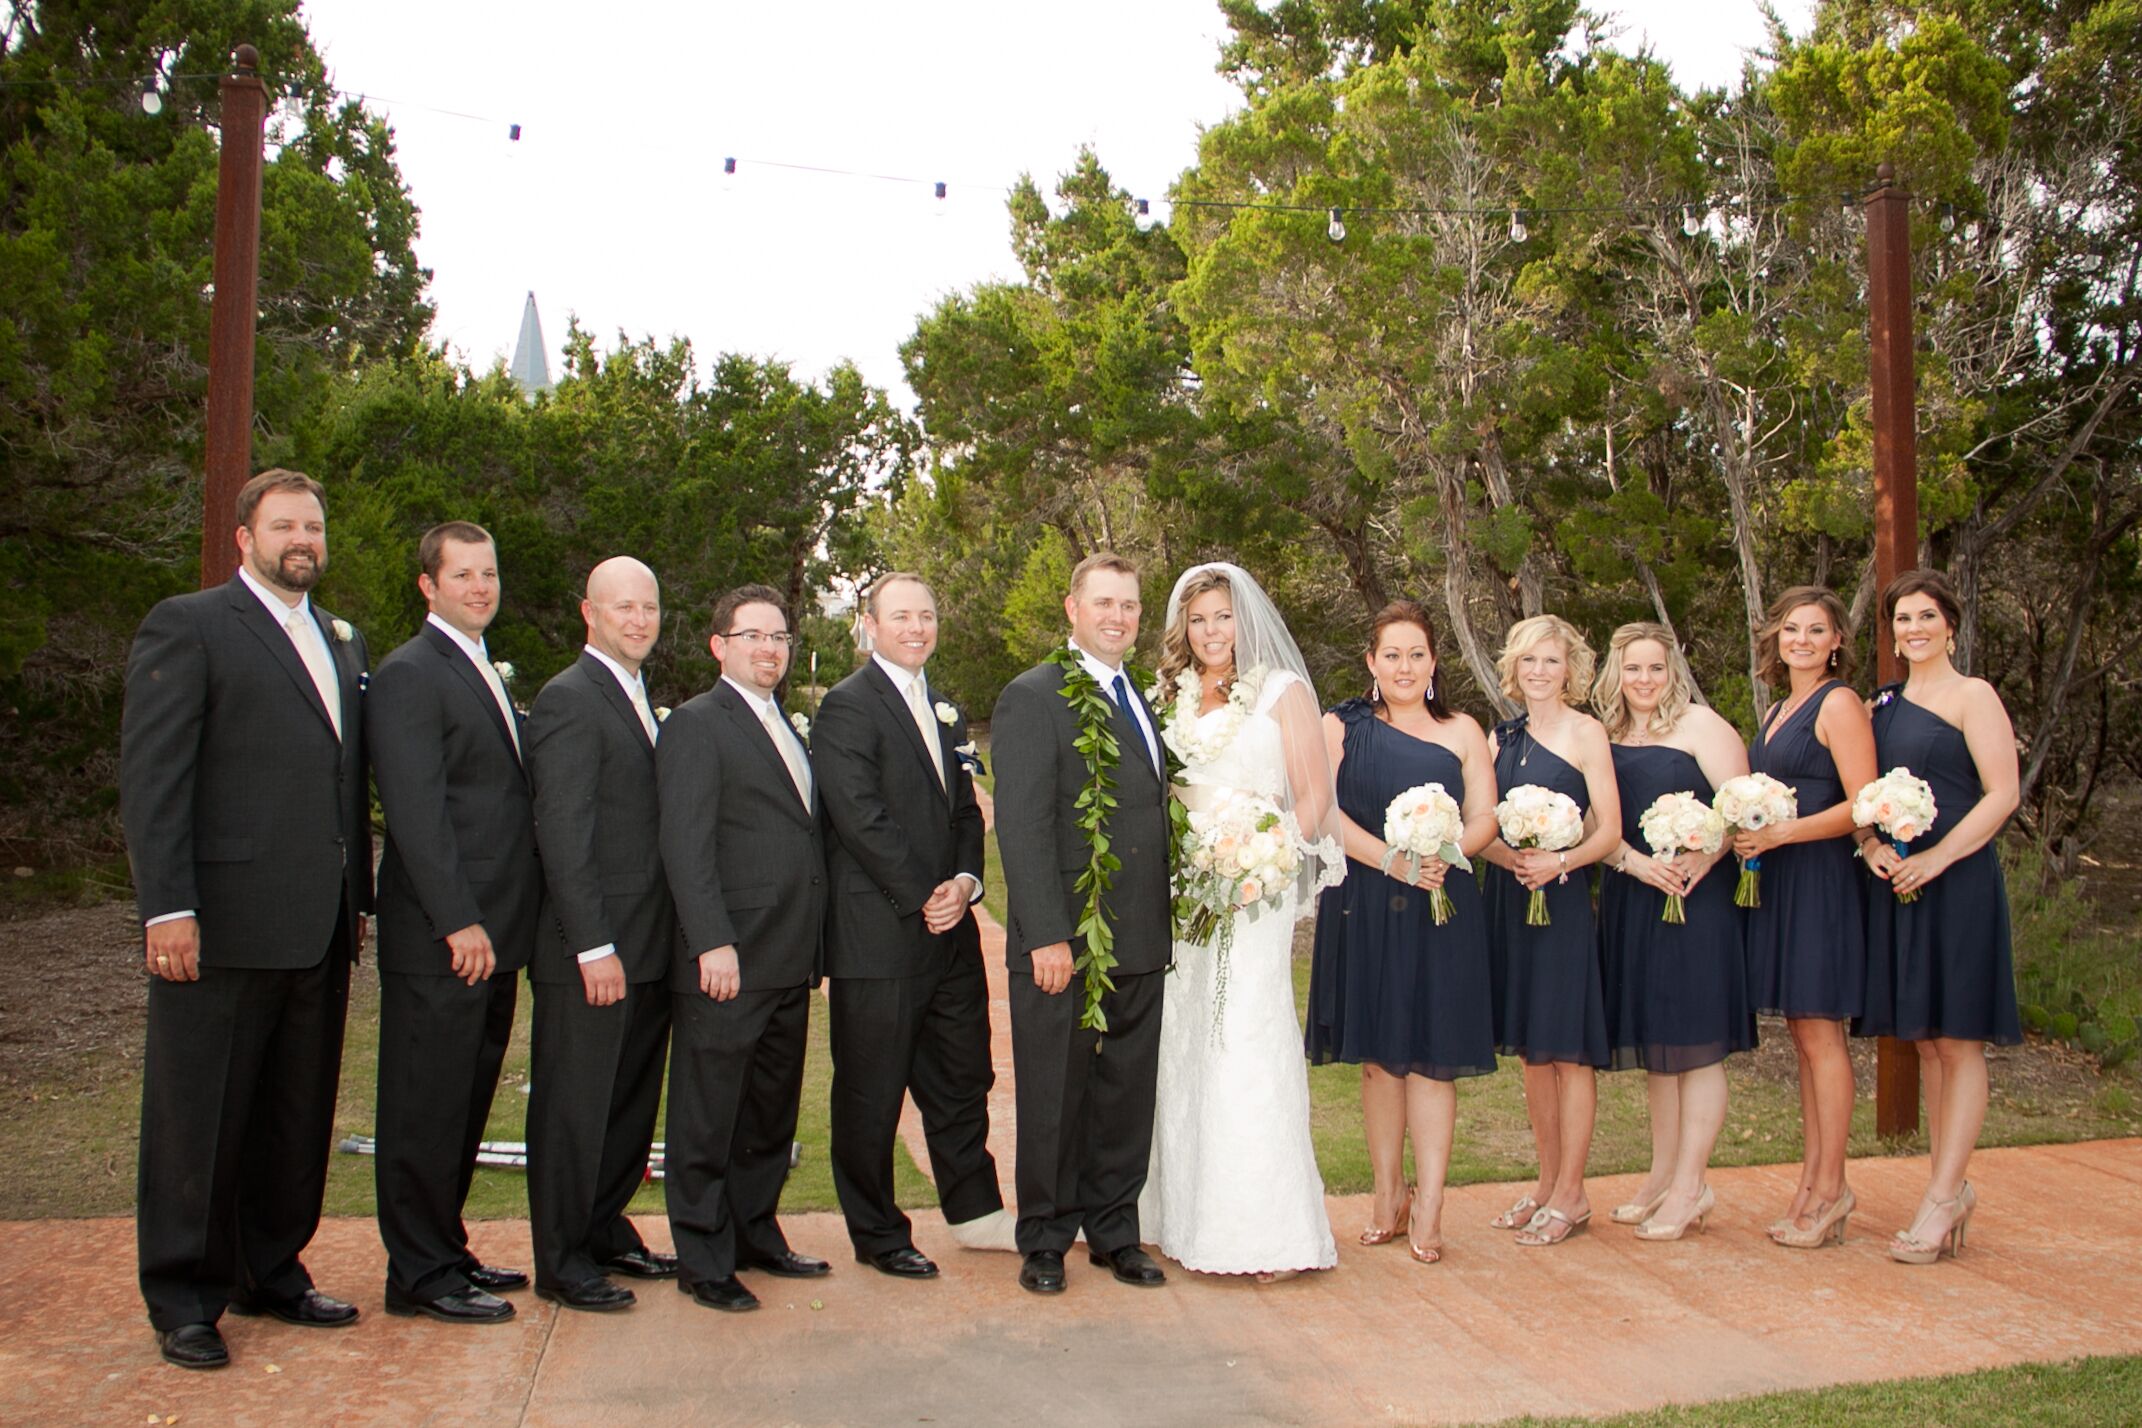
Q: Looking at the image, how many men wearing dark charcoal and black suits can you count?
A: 6